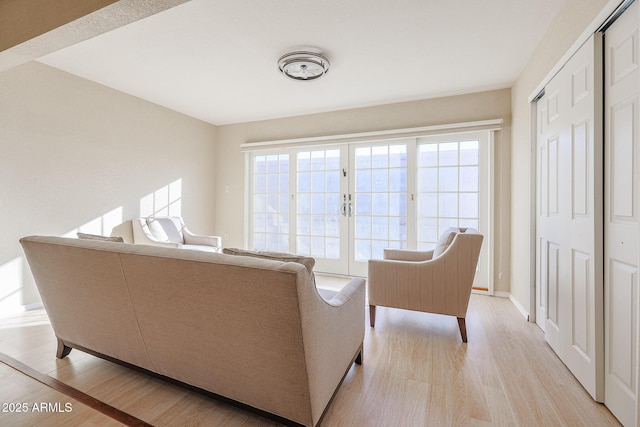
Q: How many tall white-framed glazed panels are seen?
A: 4